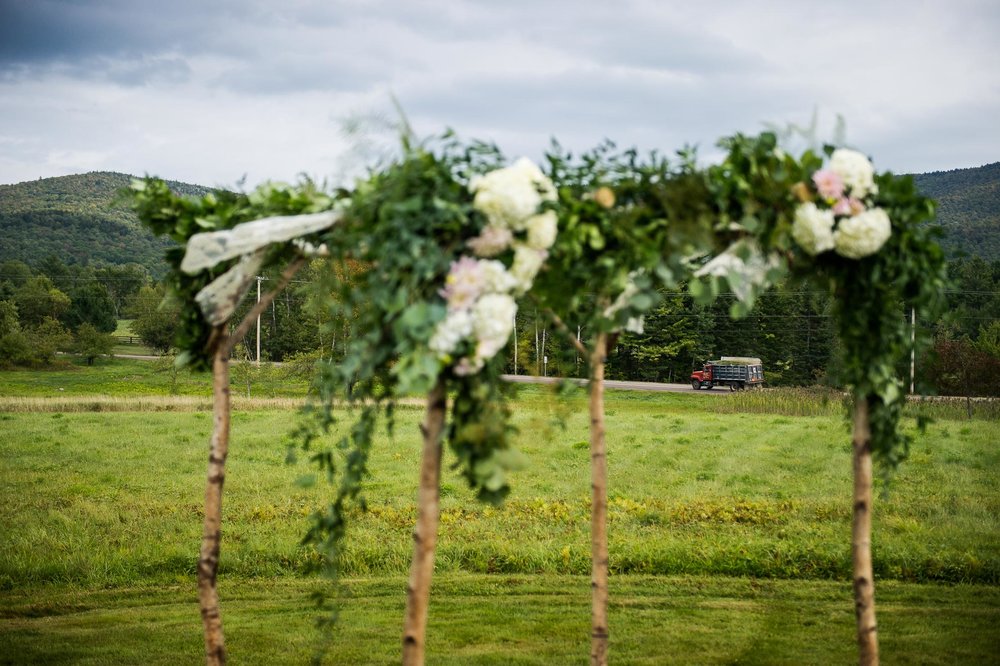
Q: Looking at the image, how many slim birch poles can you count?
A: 4